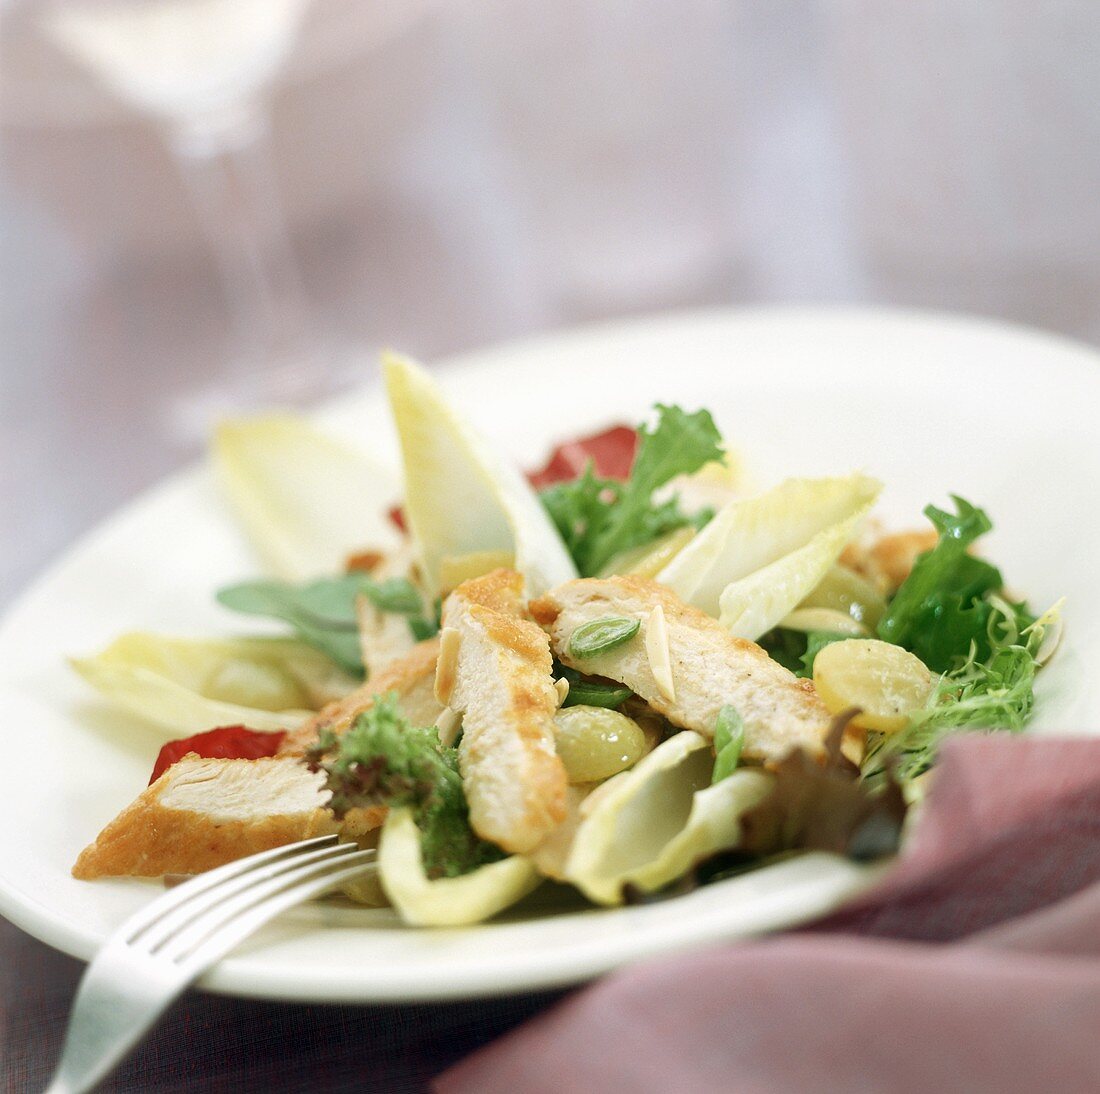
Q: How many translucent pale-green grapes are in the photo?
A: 4